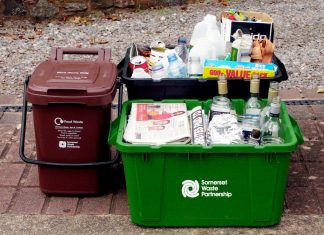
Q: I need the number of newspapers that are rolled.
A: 1